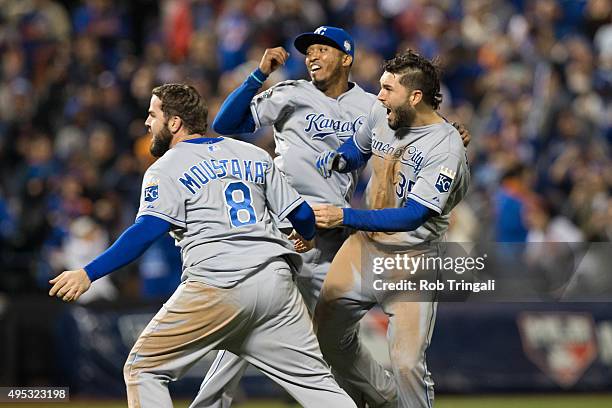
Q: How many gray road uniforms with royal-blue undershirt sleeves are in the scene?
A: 3